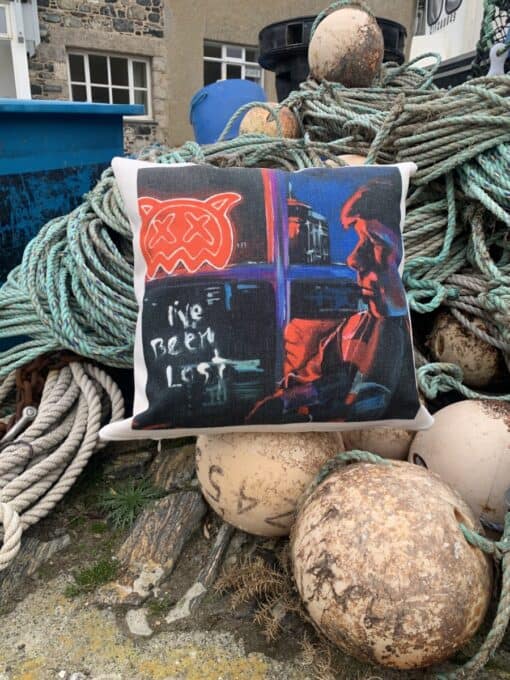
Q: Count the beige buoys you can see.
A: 8